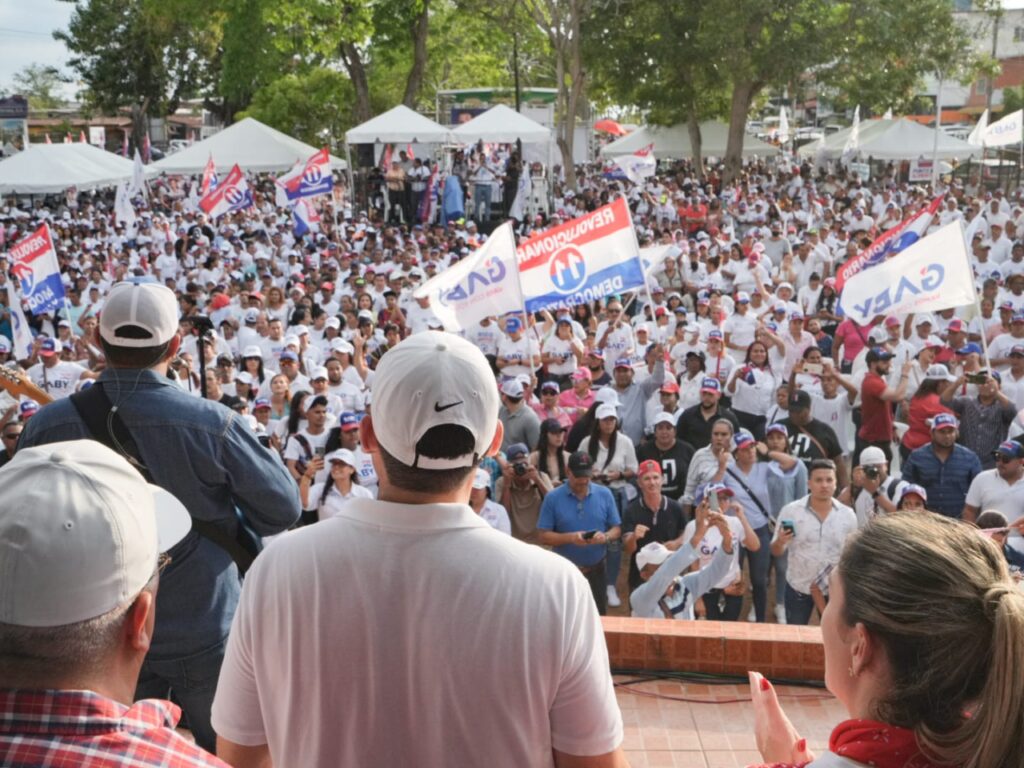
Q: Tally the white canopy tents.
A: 6